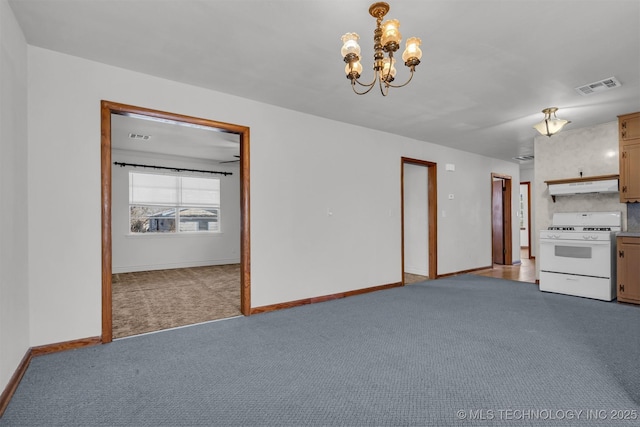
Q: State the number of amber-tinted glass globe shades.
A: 5